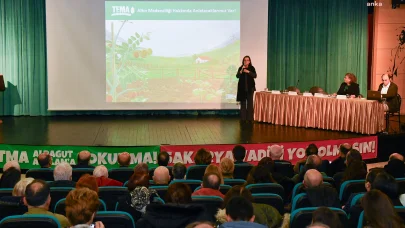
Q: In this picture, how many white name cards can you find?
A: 5